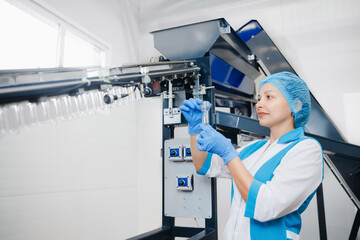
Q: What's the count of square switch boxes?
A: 3